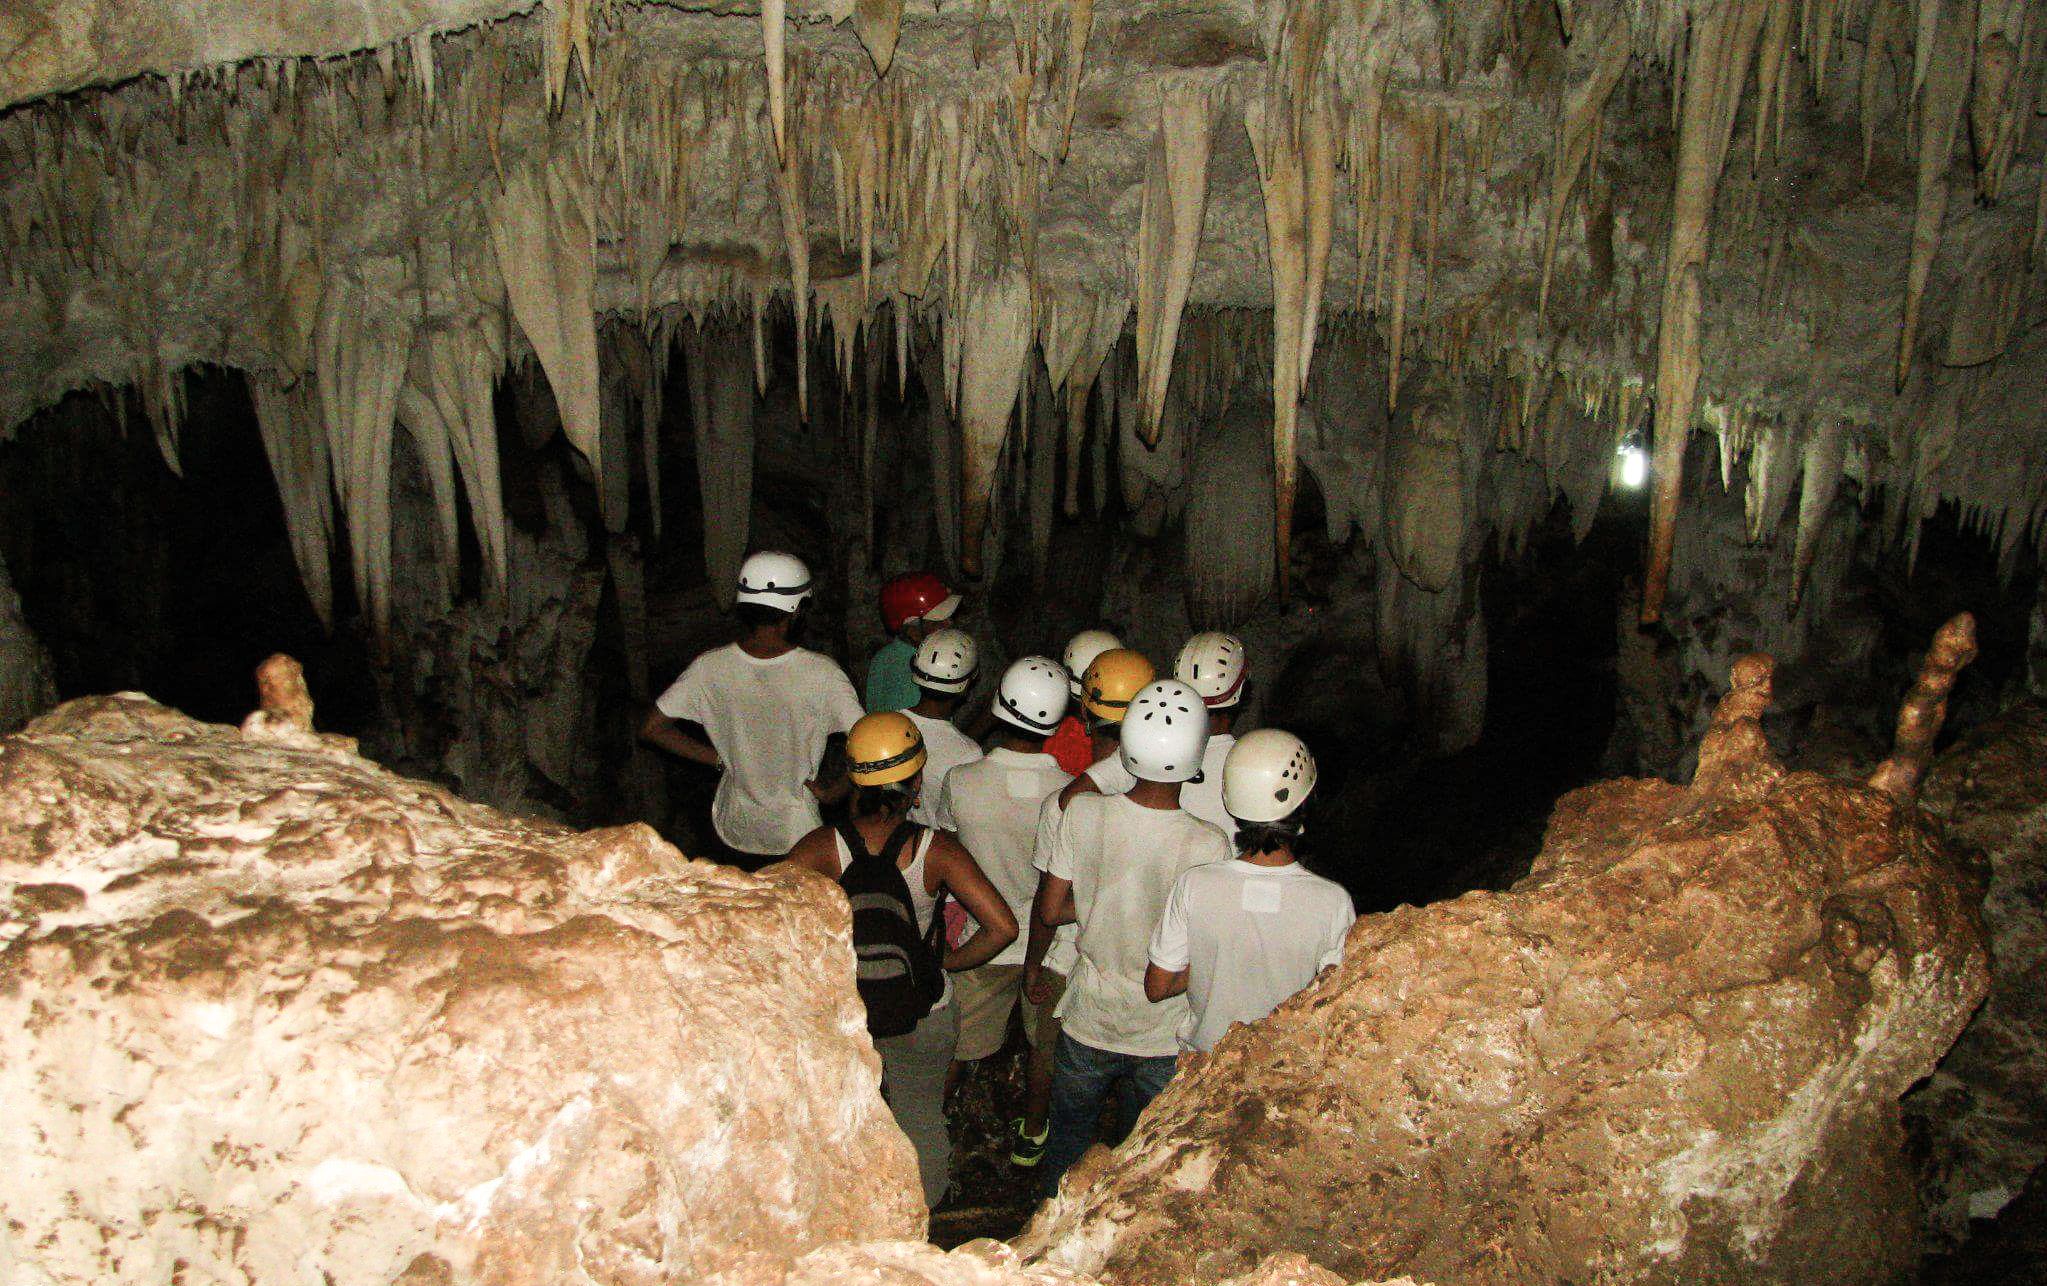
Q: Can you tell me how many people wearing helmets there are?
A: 10